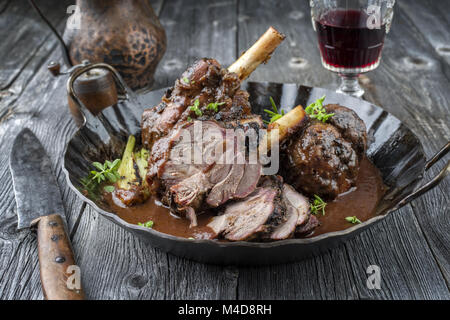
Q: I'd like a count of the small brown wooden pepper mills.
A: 1